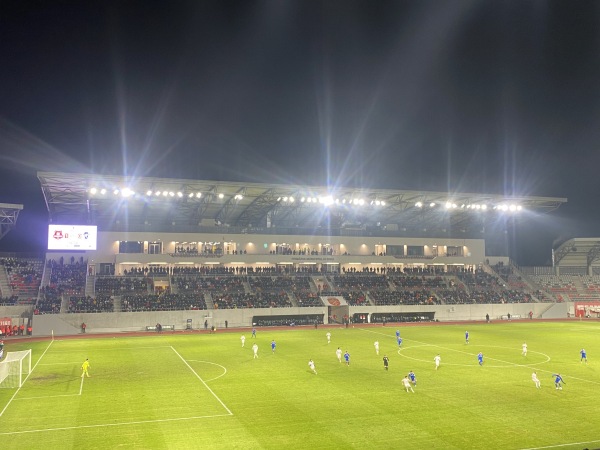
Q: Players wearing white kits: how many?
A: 10